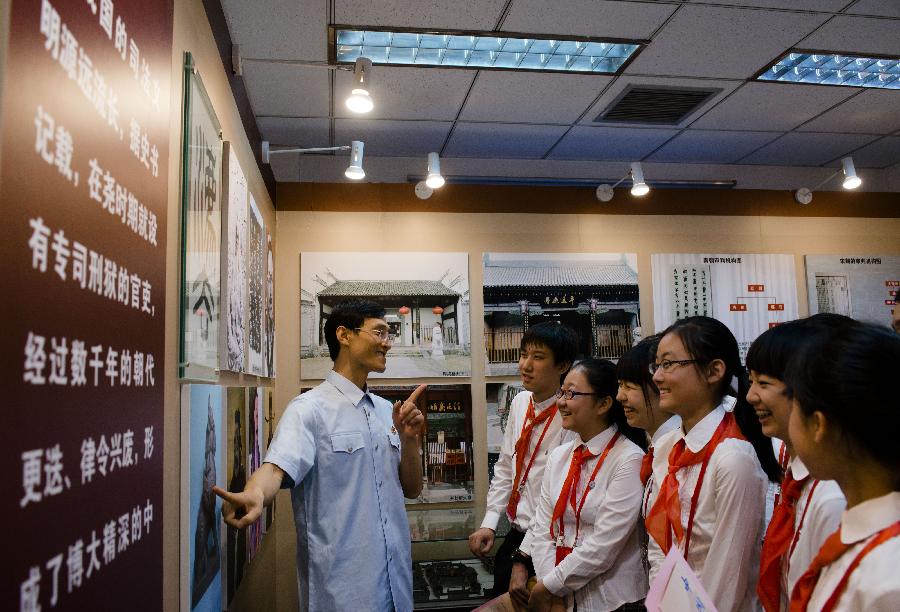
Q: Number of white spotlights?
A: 5